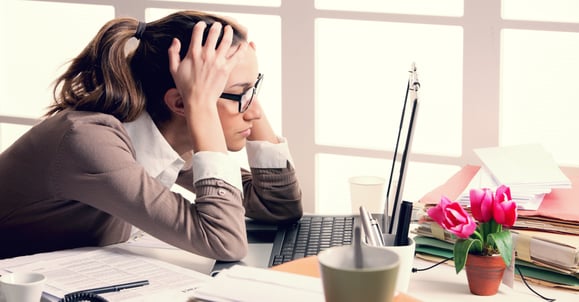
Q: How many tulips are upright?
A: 2